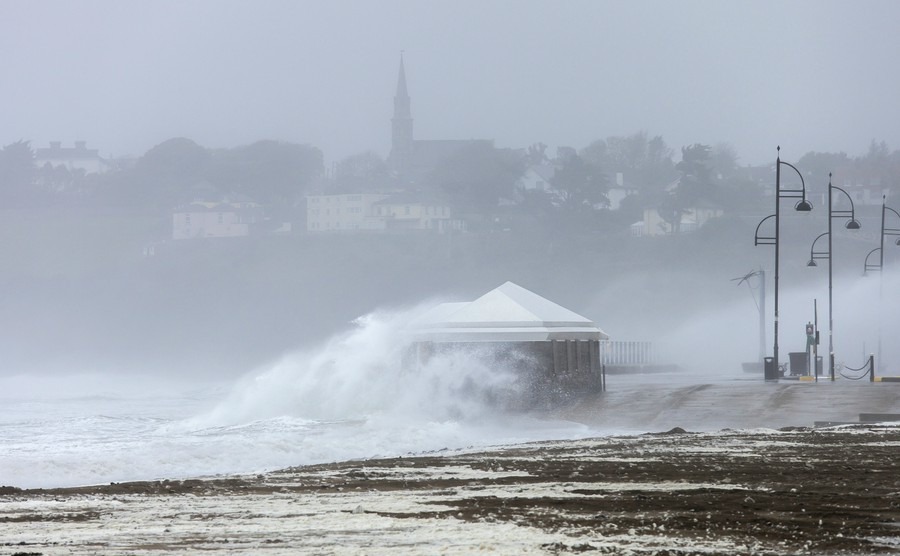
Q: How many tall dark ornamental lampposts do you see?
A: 3